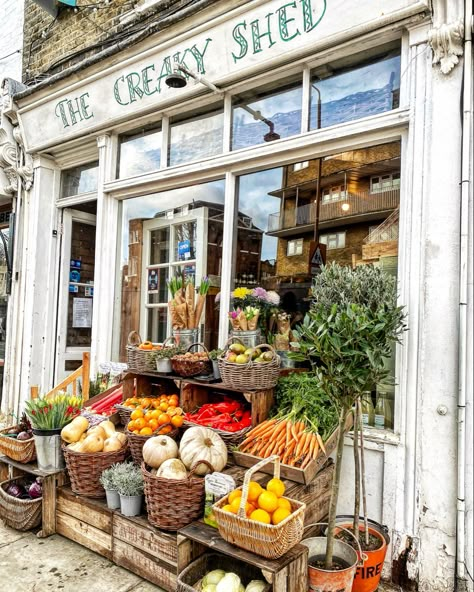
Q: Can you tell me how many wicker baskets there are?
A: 12